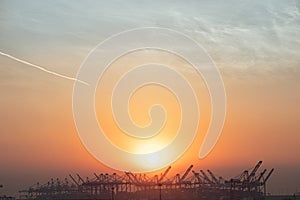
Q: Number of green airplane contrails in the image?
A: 0